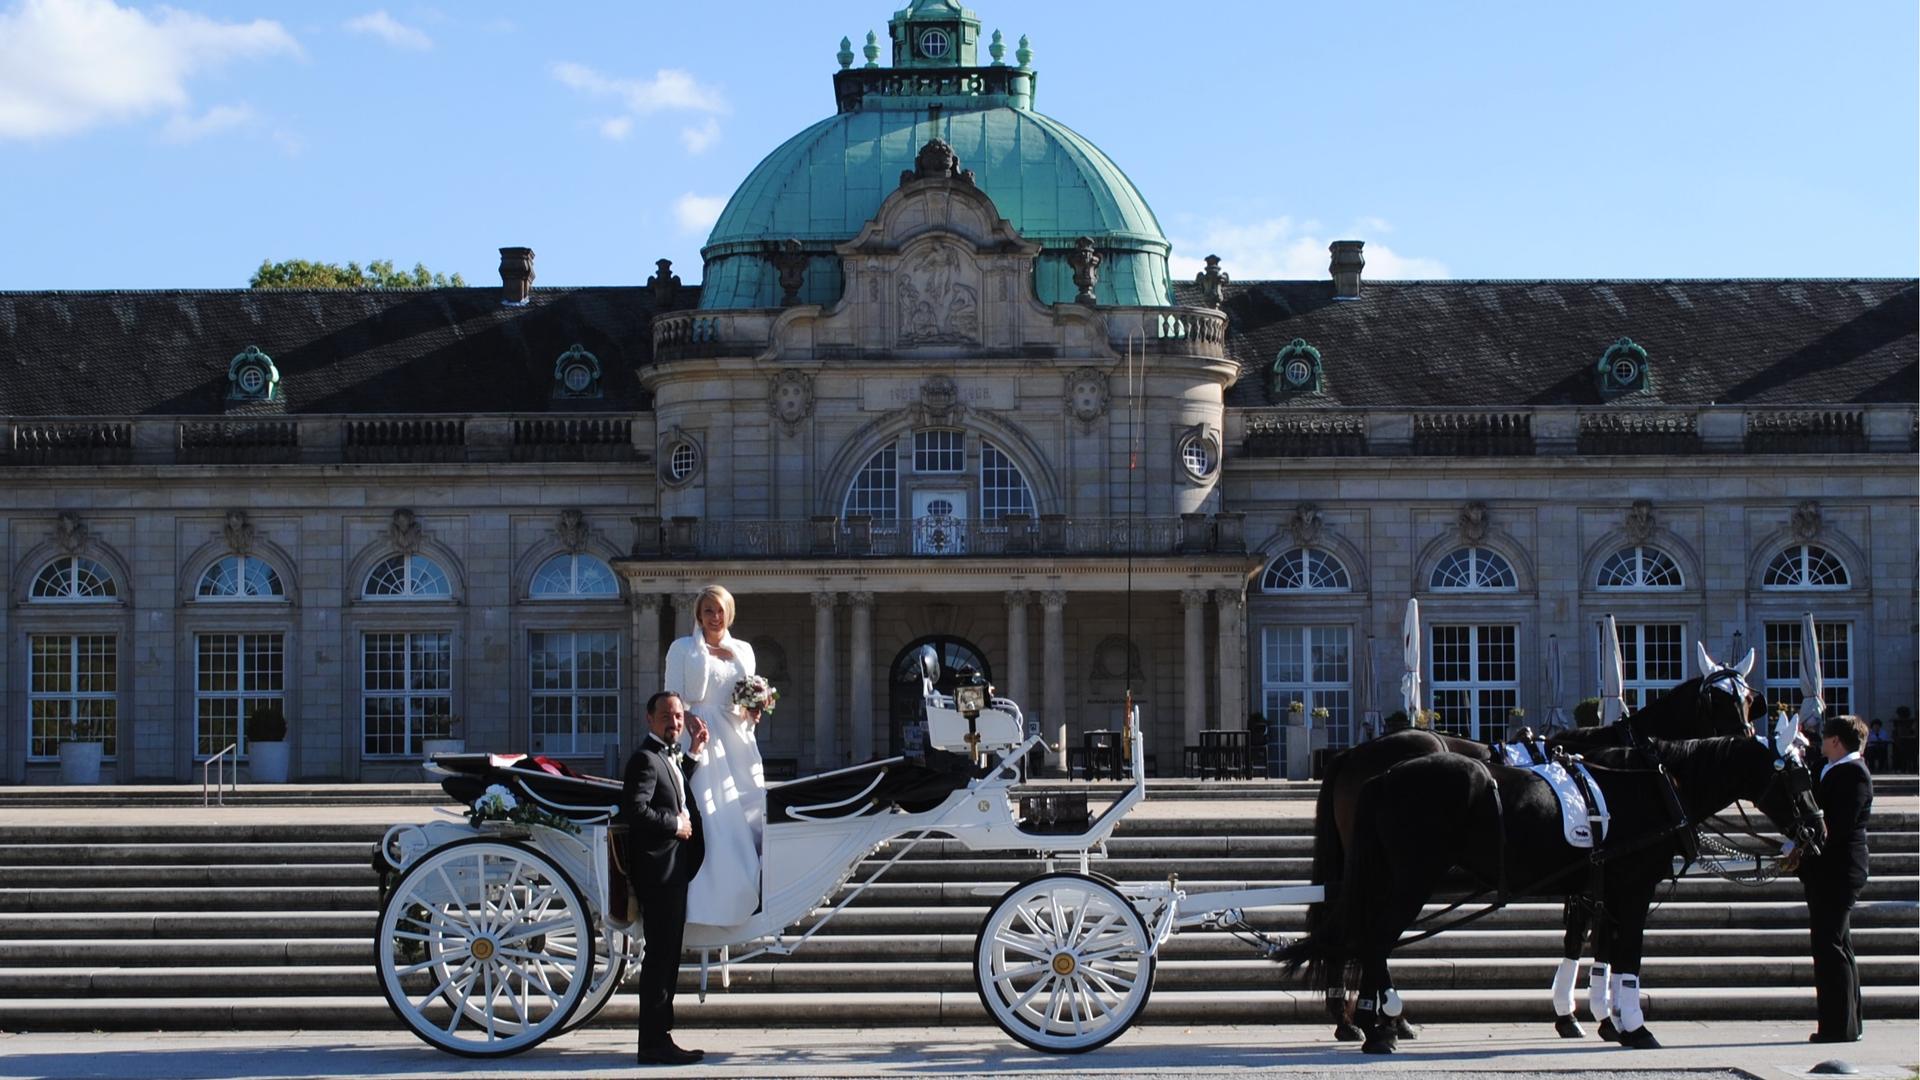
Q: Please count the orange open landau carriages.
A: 0